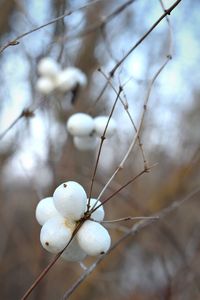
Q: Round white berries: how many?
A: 13